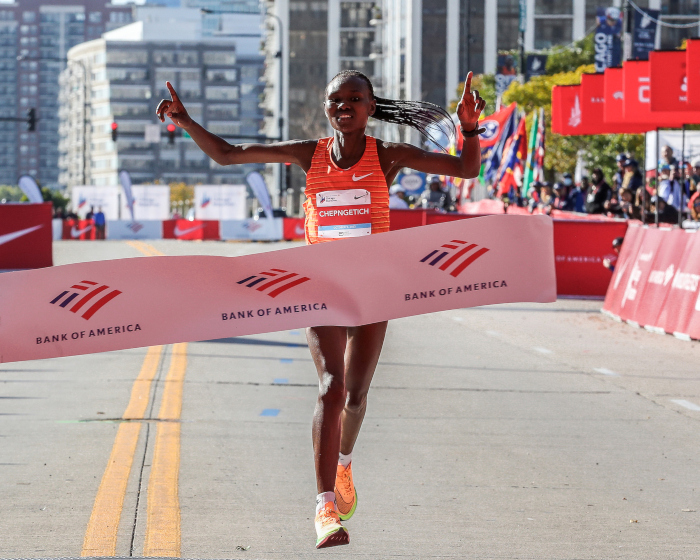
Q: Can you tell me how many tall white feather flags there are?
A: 3